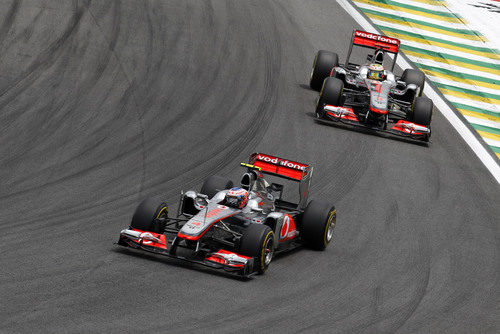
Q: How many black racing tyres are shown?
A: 8